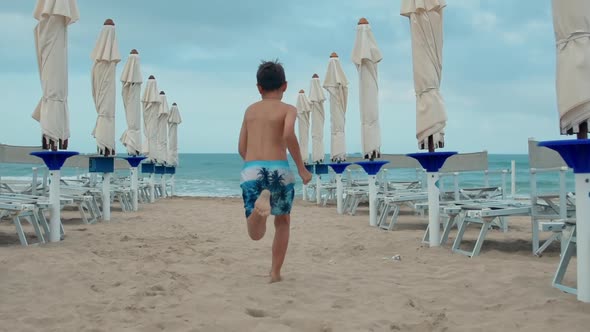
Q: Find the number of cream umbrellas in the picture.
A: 12